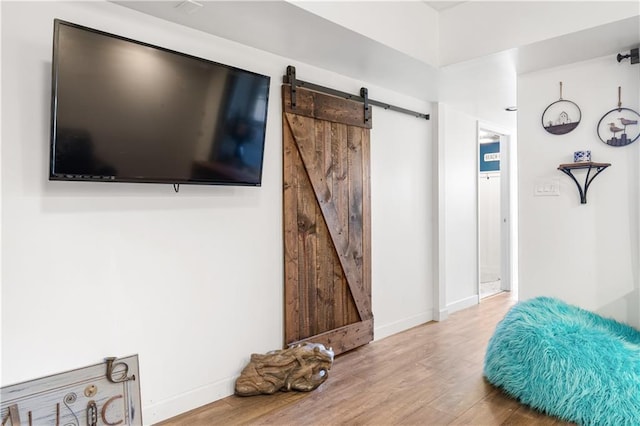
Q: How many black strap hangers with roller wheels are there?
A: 2